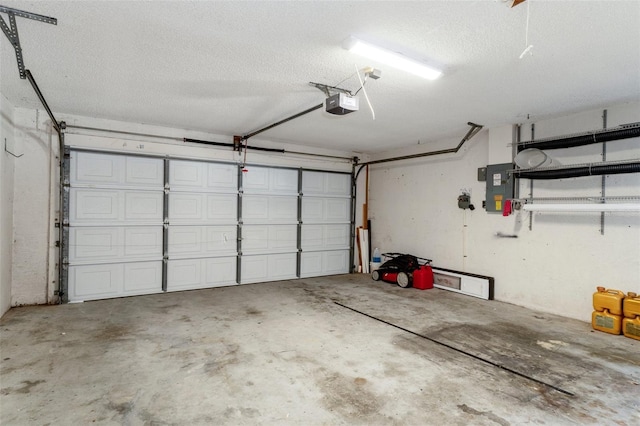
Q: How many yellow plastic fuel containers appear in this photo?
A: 4